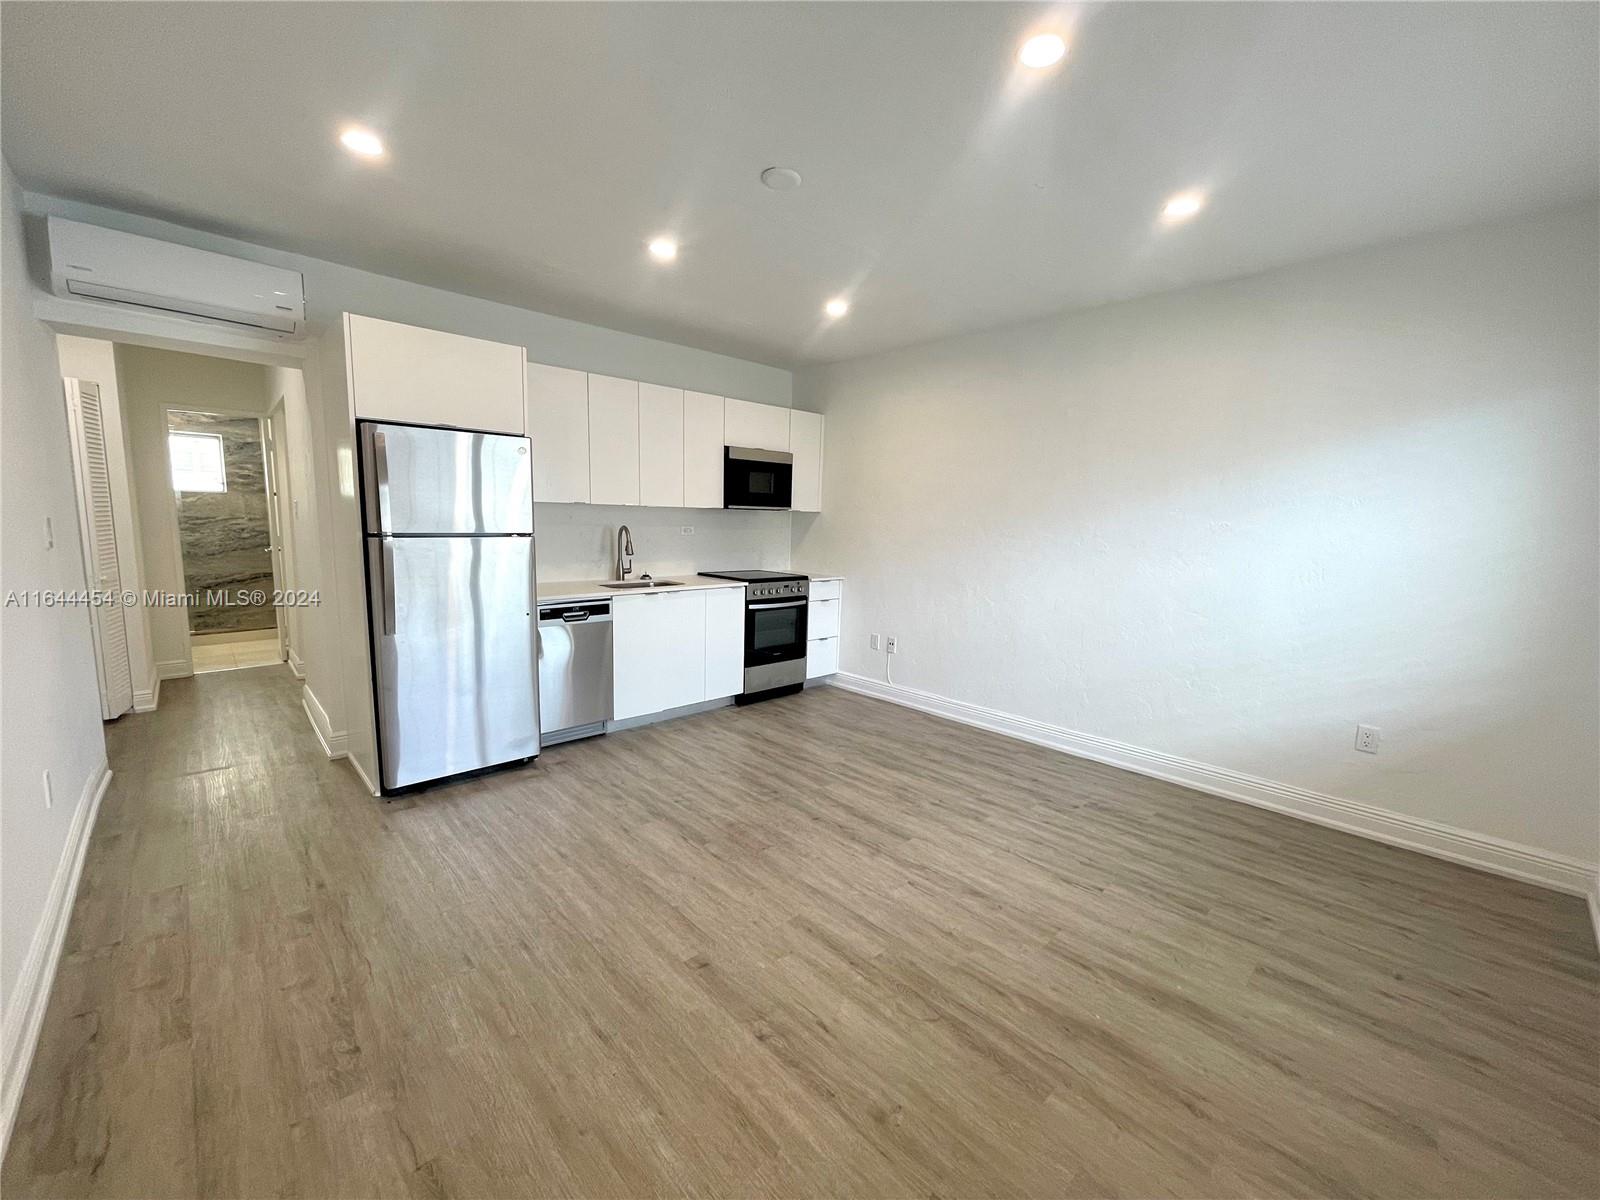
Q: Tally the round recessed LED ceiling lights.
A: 5